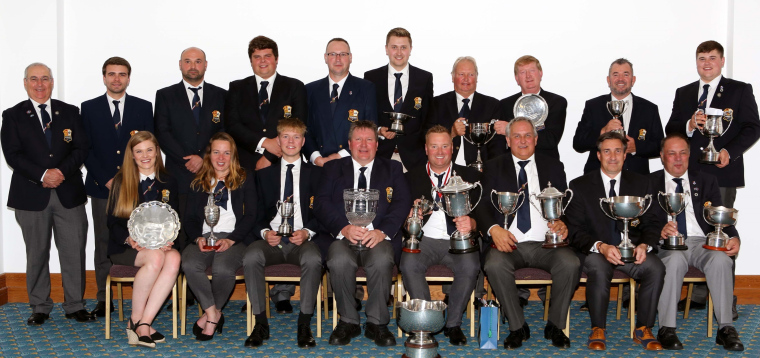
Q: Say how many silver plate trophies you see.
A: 2